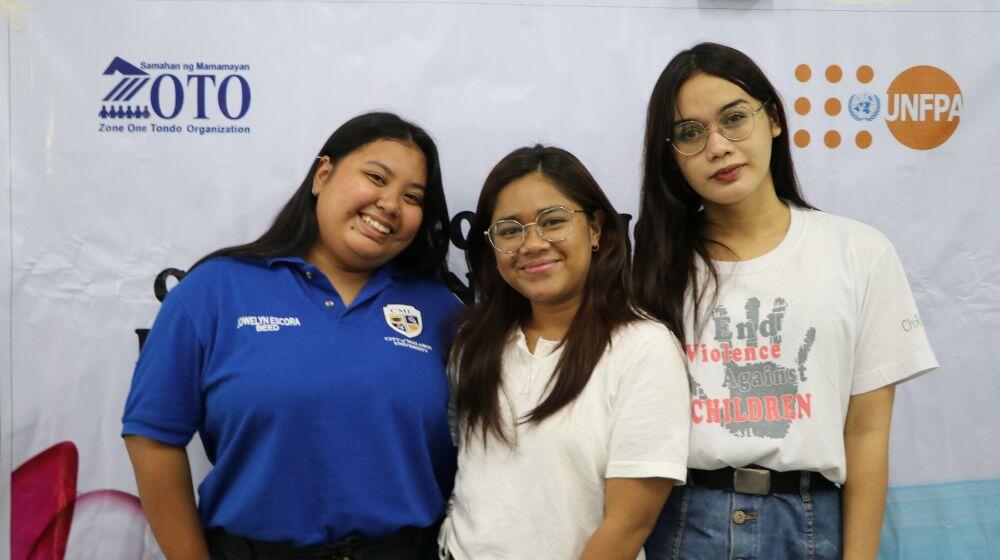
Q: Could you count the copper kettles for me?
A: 0